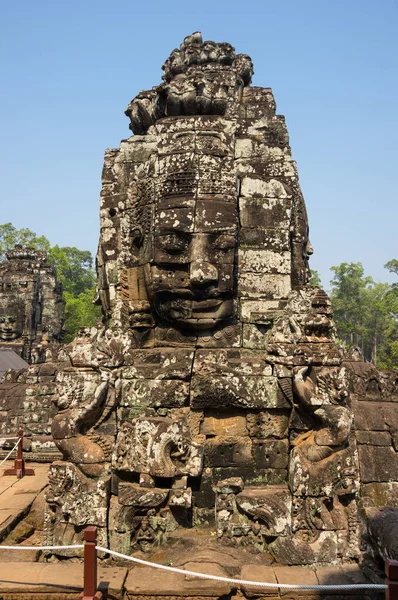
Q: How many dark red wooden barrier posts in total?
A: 3